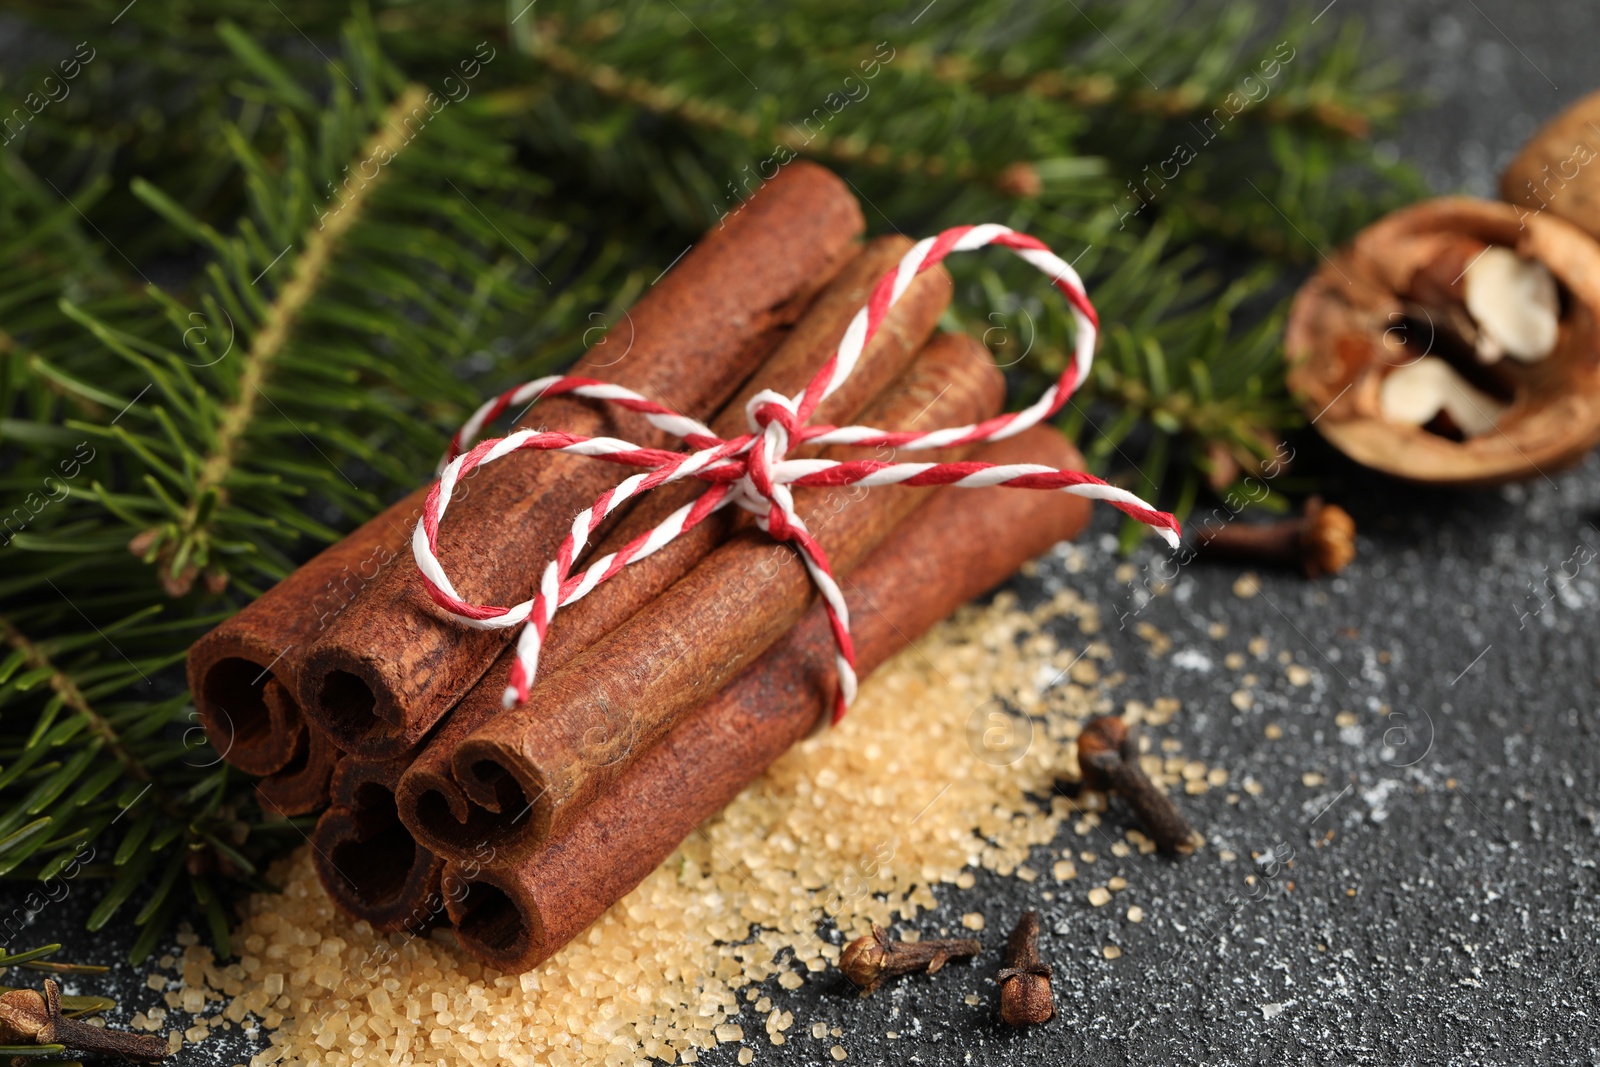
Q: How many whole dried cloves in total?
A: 5